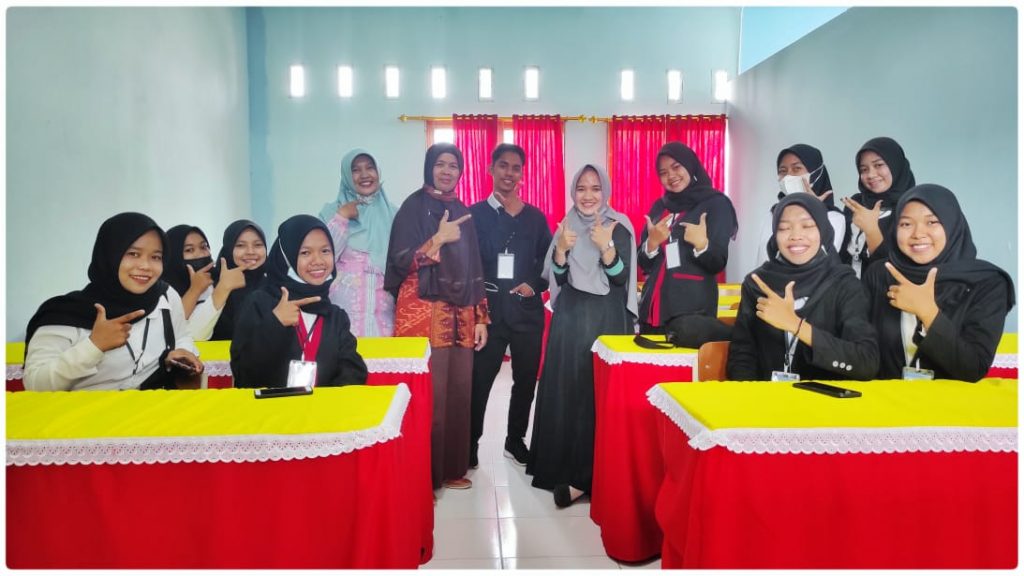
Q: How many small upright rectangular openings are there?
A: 9